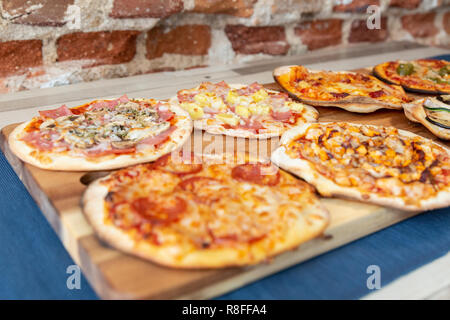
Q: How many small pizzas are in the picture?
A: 7